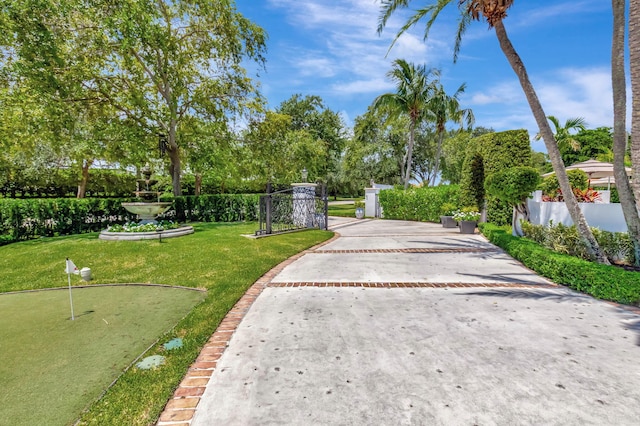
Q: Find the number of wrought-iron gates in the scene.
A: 1